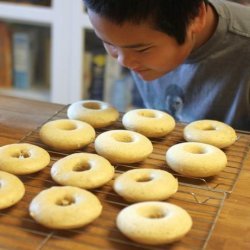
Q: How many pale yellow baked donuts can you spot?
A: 12